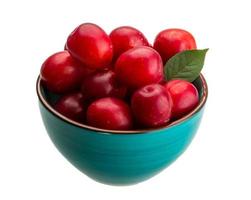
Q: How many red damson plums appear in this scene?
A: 10